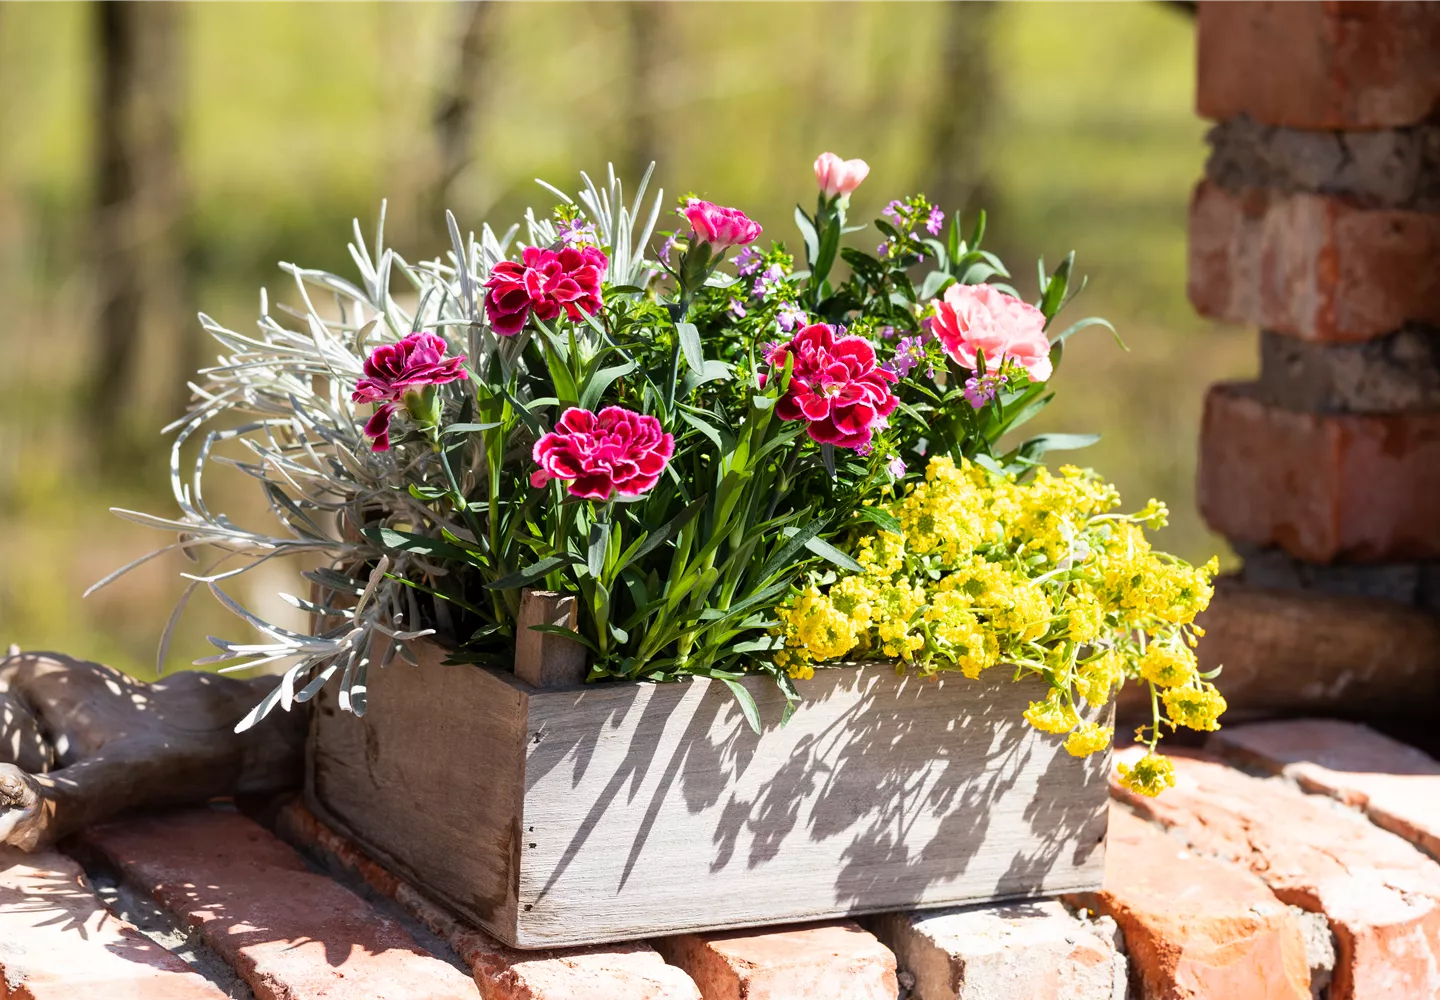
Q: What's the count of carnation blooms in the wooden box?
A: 7